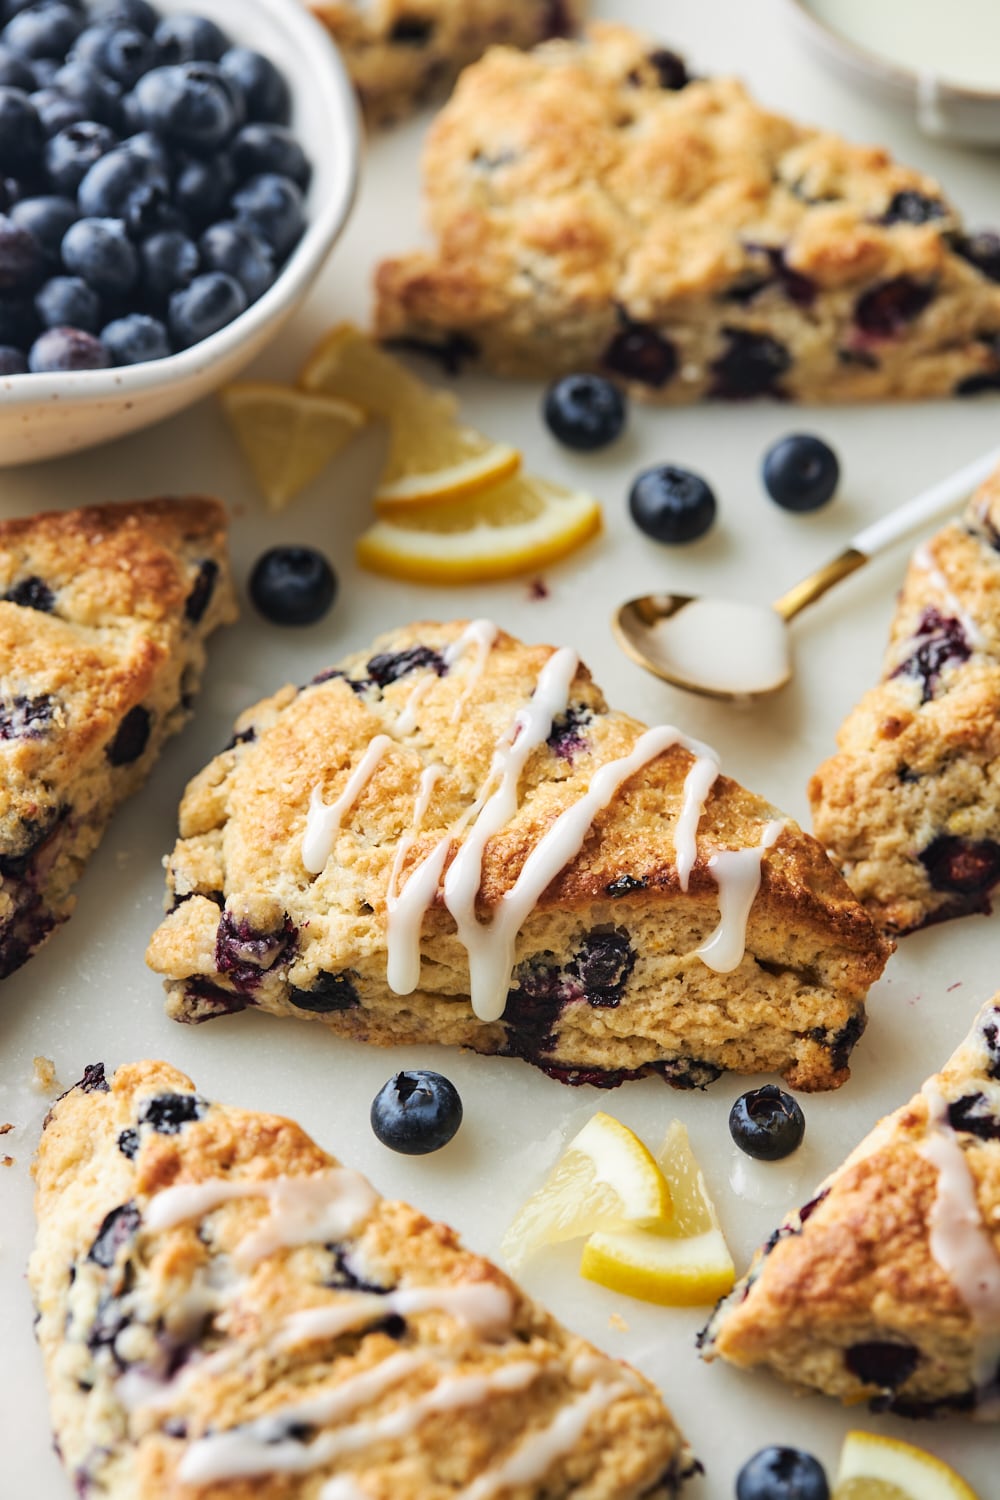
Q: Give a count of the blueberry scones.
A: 7